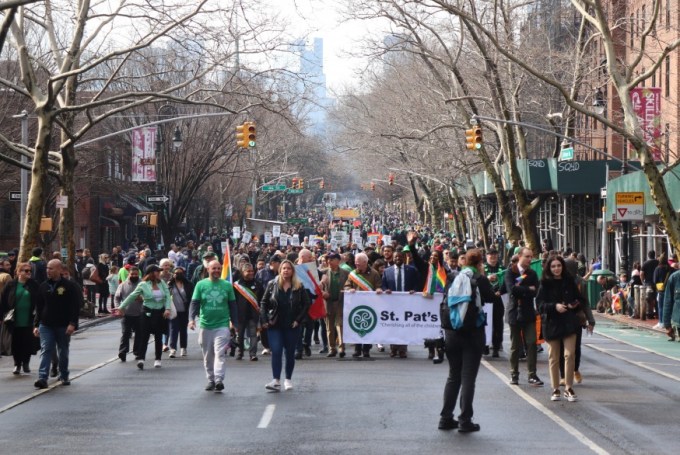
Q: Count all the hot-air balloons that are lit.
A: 0